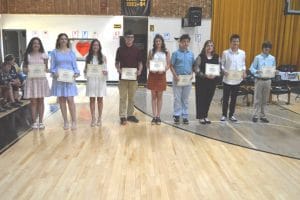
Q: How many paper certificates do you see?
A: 9